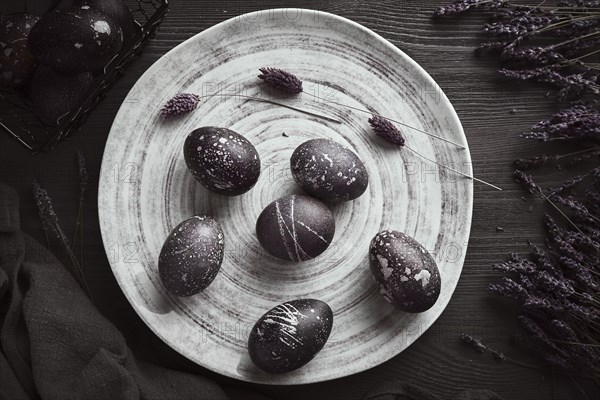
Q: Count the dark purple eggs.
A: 10